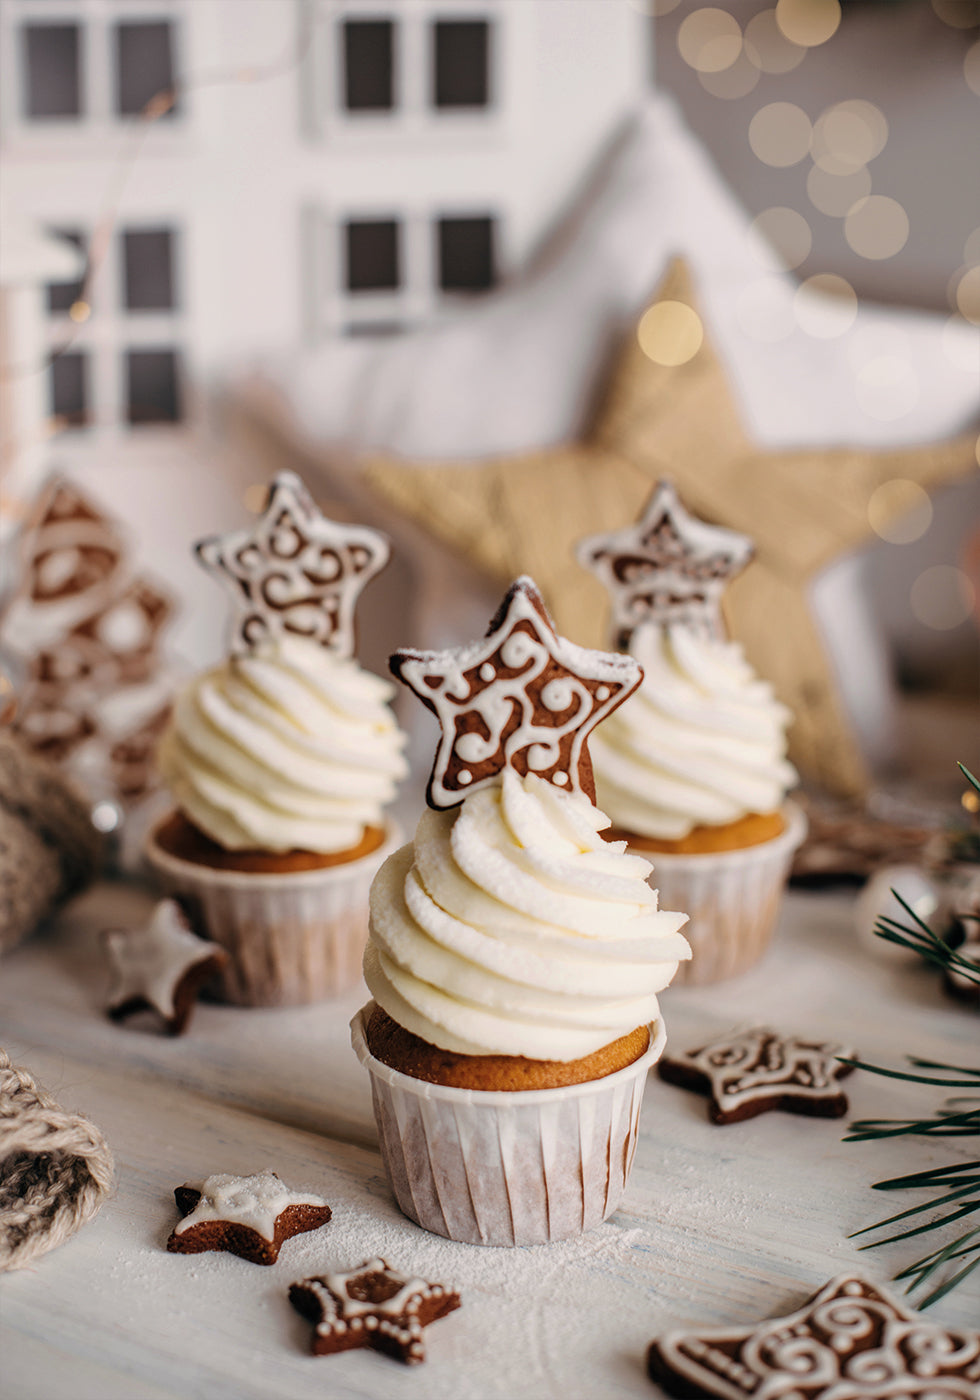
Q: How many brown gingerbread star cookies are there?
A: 8